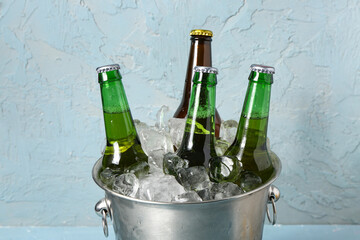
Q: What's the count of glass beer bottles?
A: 4